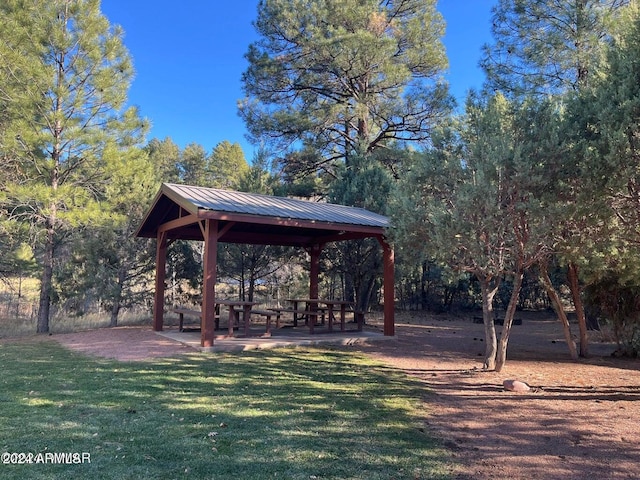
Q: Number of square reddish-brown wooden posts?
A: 4